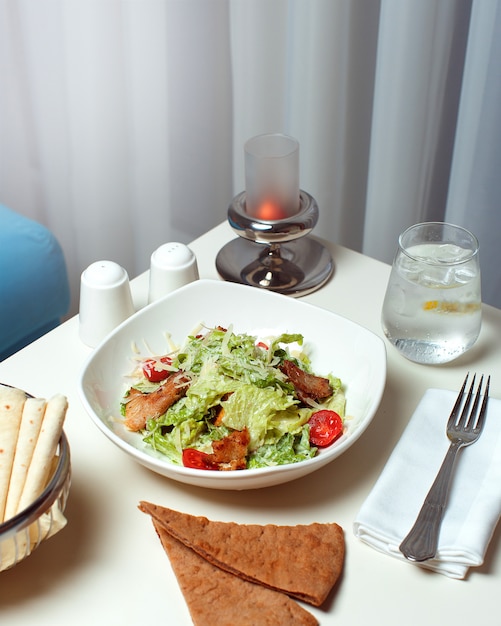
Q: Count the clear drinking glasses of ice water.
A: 1